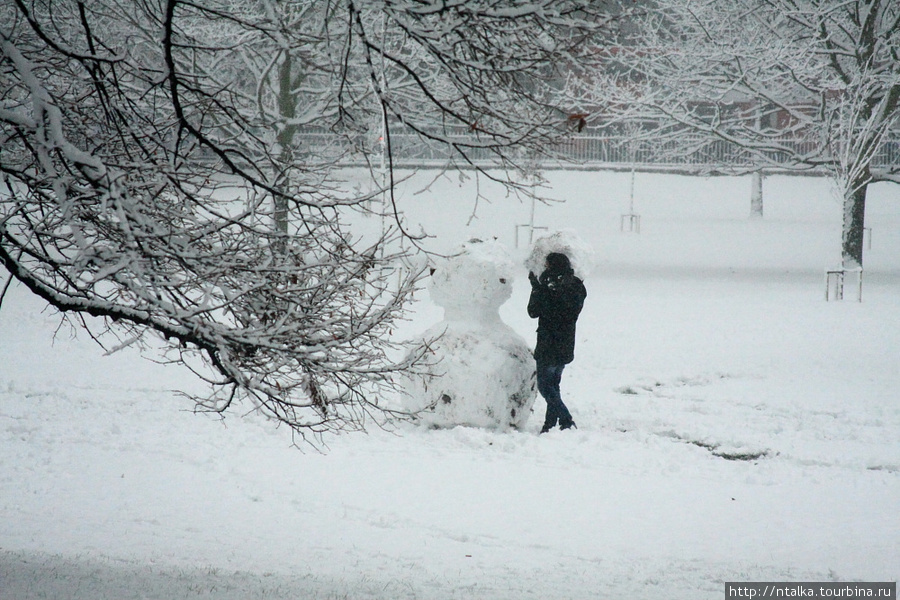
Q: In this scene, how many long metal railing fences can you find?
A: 1